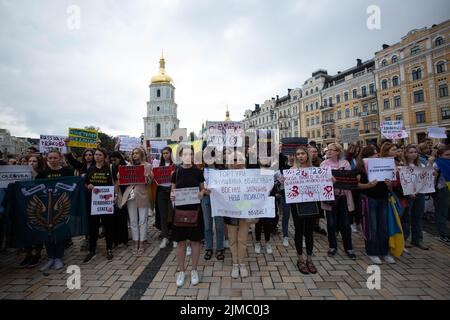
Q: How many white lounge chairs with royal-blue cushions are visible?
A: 0